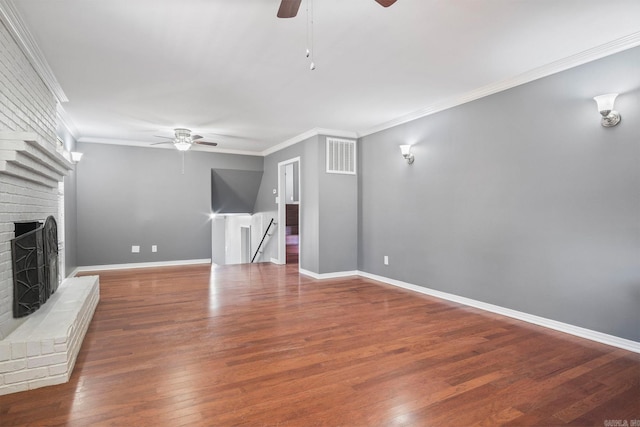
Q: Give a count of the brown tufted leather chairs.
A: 0